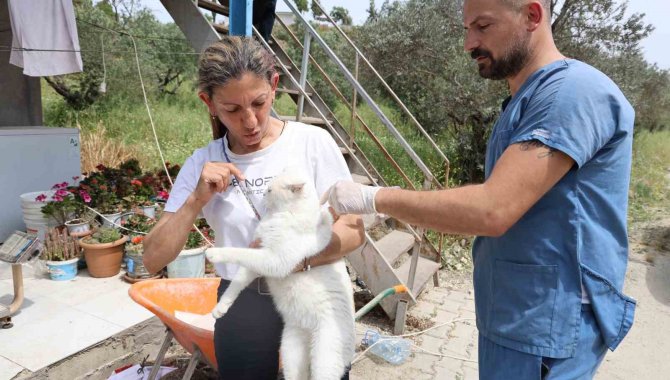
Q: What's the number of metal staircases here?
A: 1